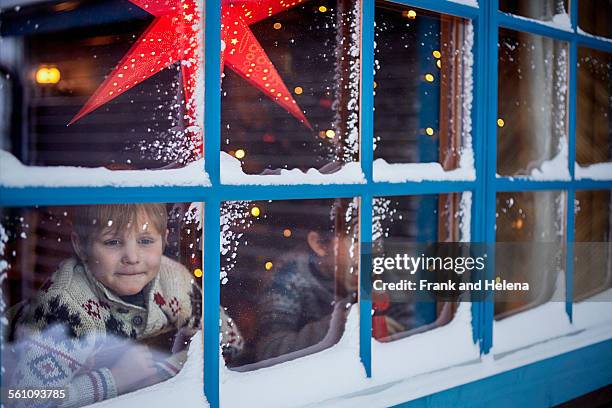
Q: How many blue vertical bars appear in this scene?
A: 4